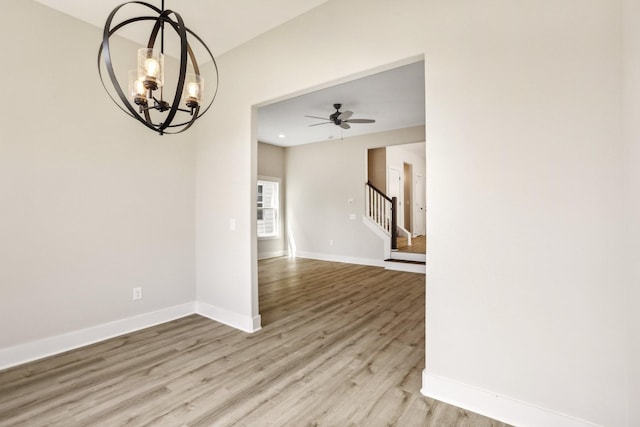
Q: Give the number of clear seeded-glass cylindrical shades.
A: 3